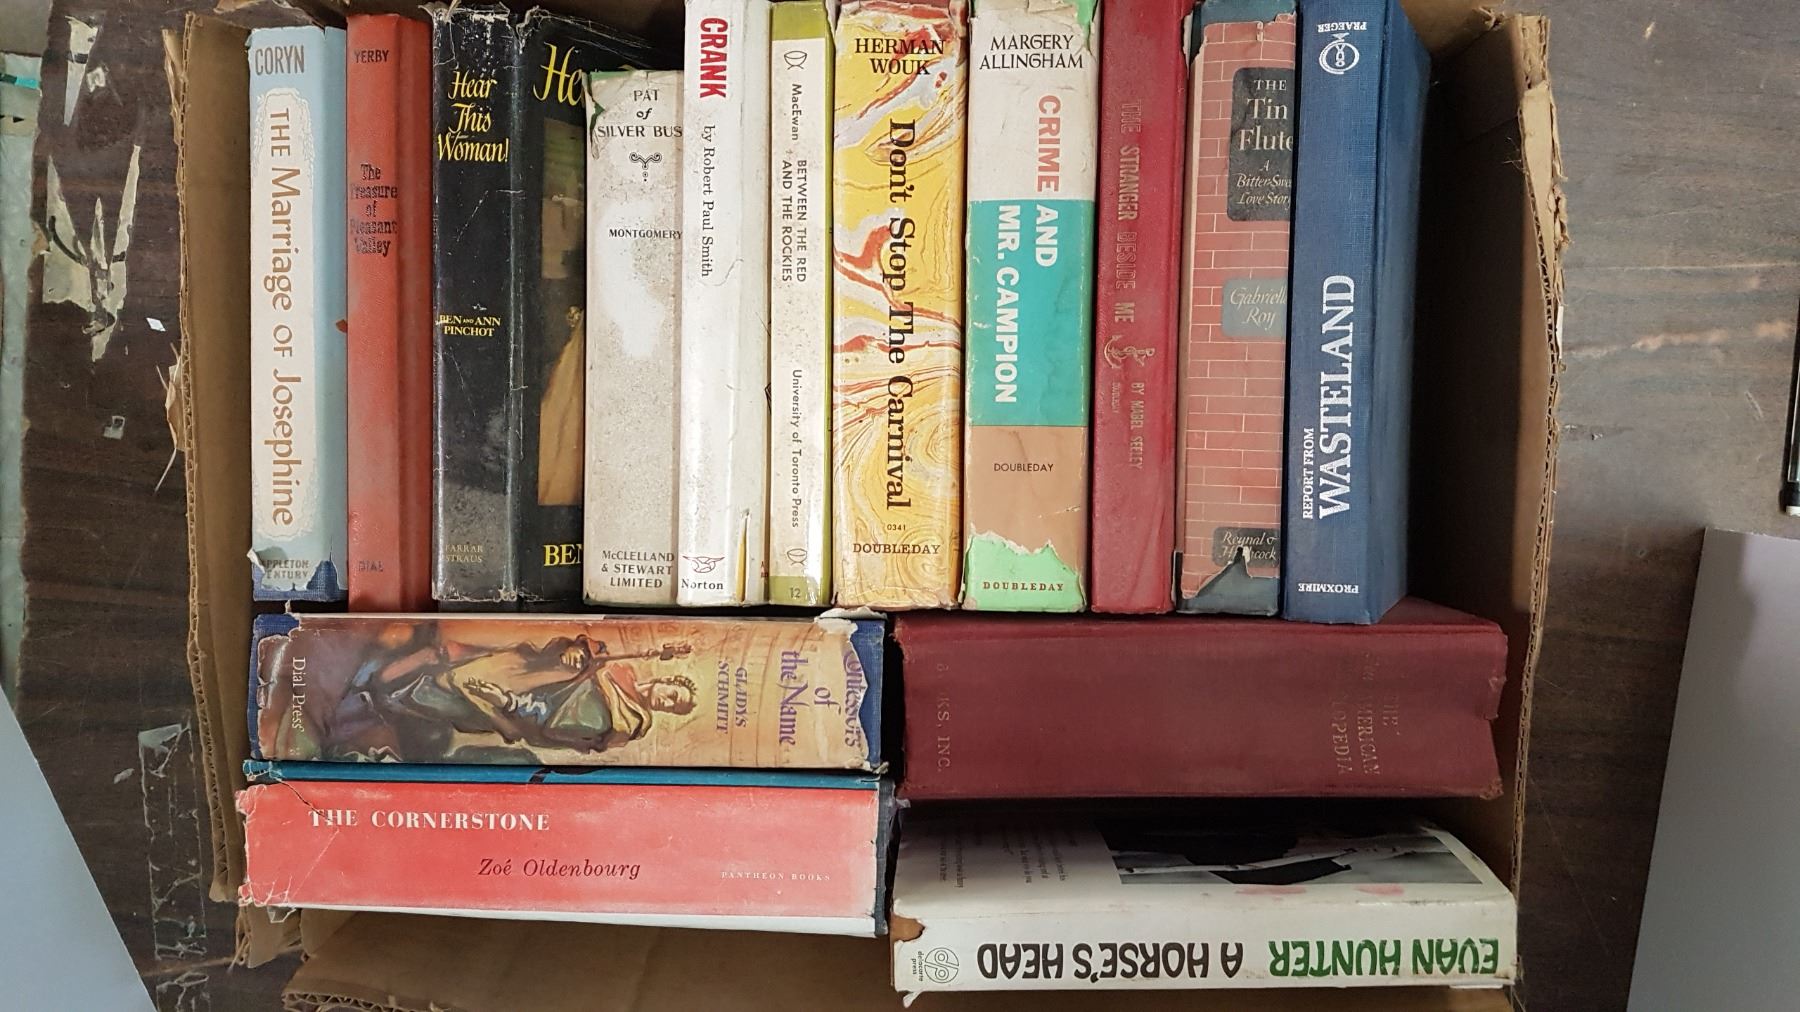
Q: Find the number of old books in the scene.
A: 15